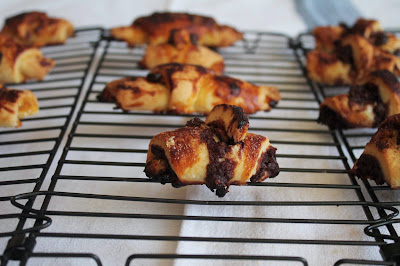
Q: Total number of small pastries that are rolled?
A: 11